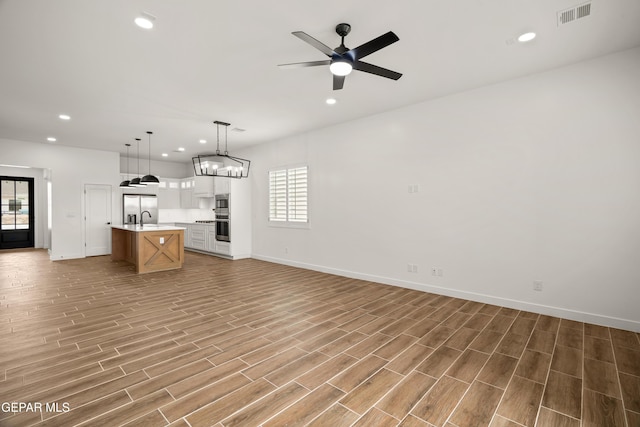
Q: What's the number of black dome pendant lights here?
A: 3